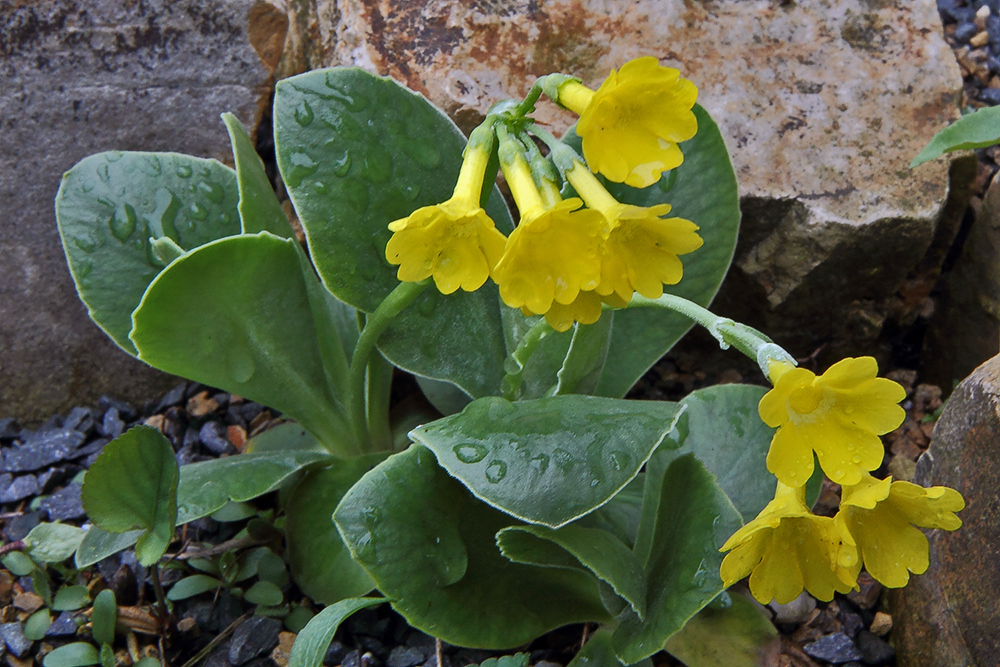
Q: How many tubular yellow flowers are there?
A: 8